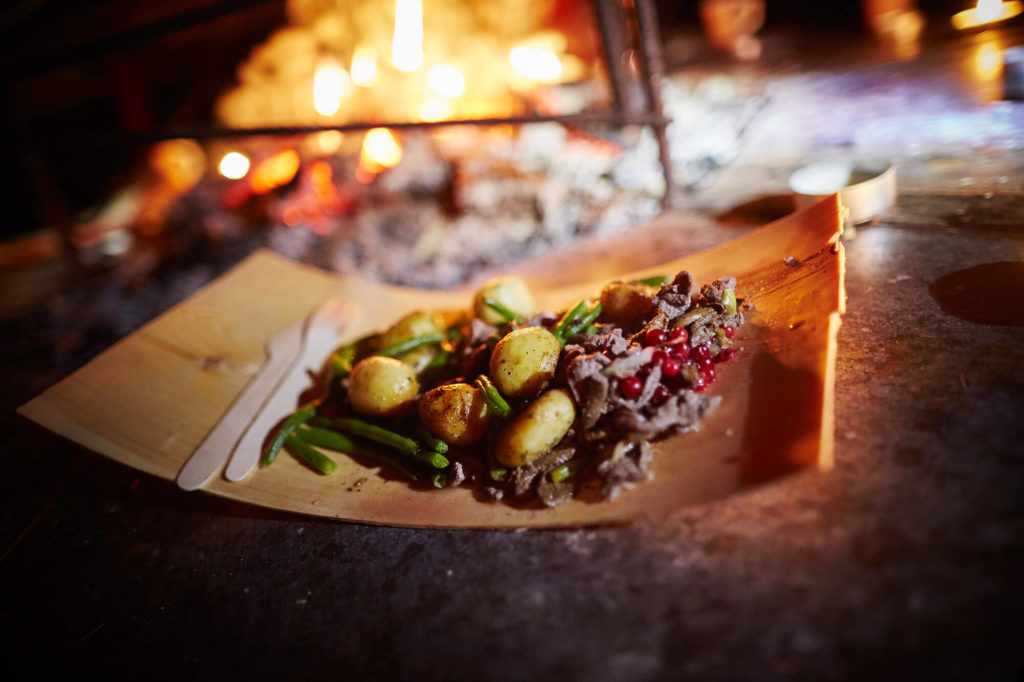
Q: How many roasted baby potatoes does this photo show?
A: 7